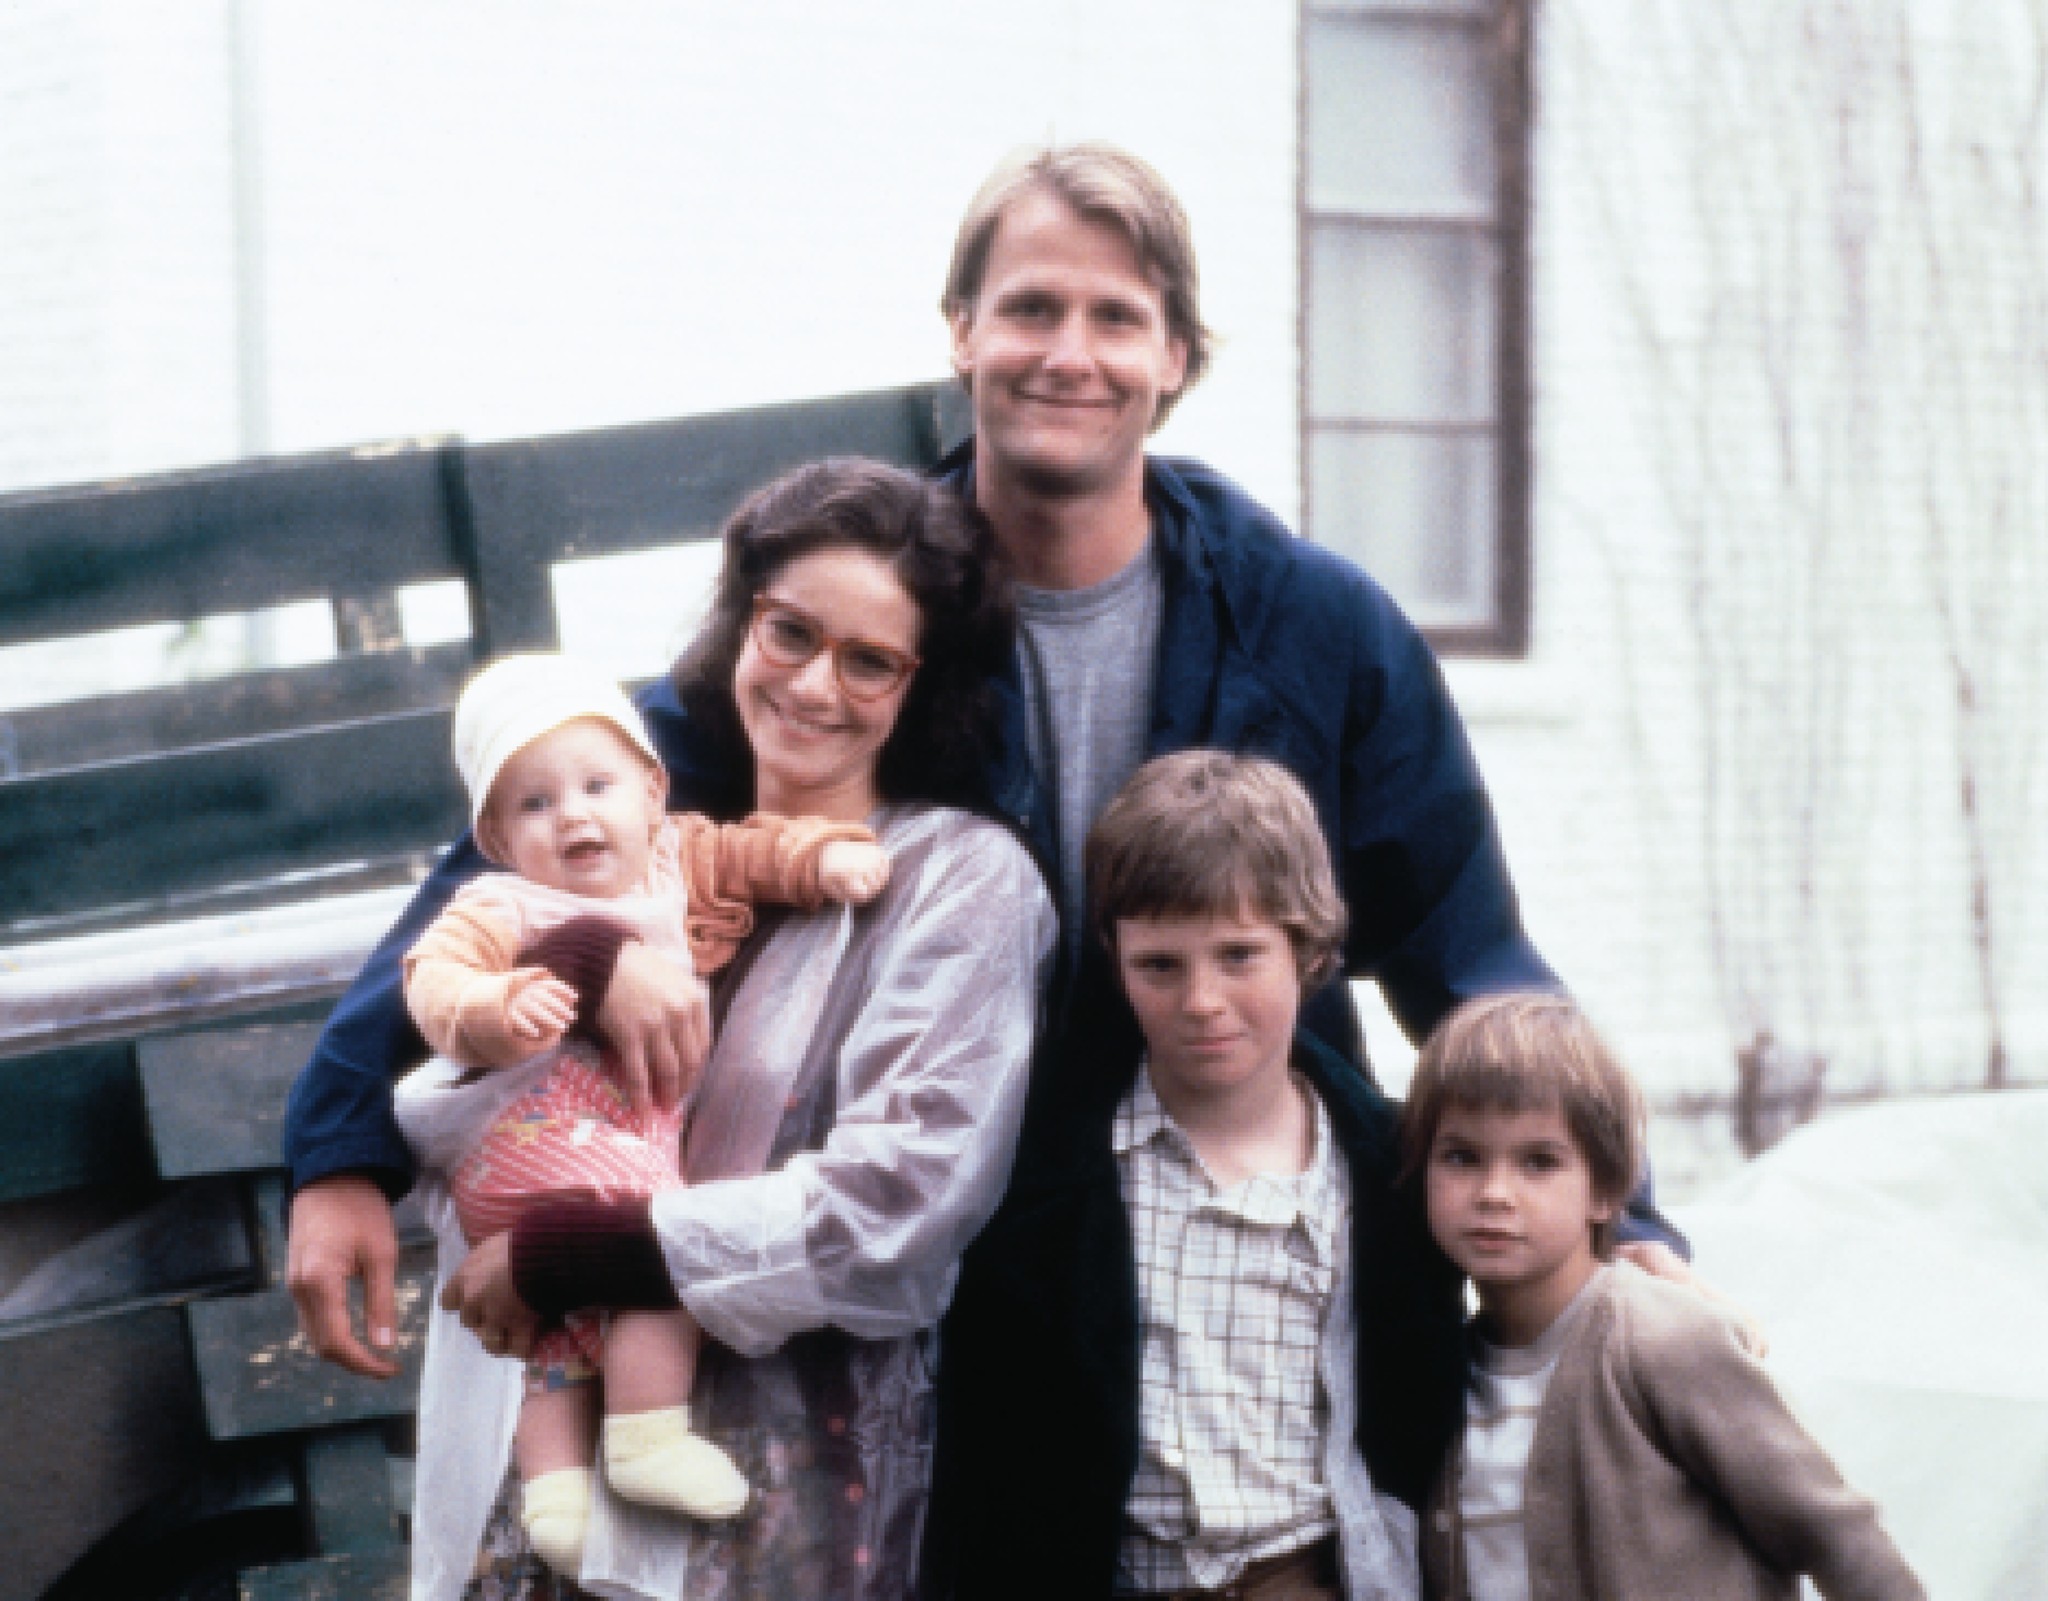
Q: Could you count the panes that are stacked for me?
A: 3